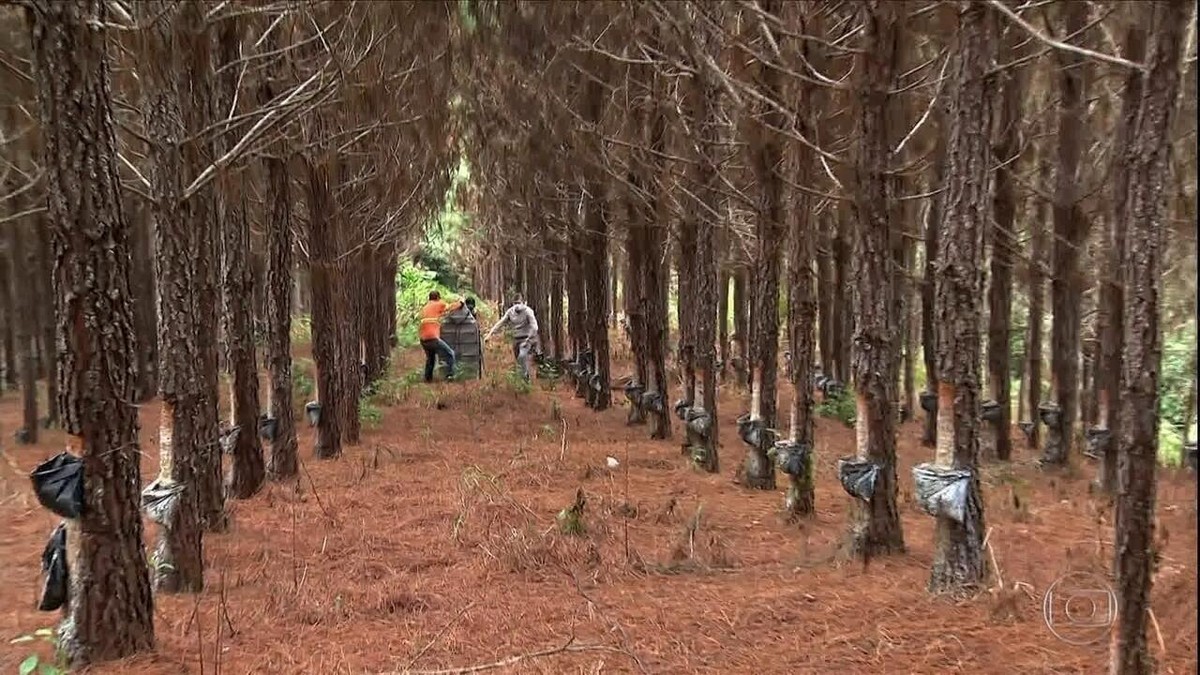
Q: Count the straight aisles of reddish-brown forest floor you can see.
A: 1